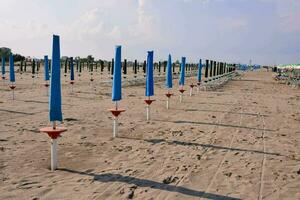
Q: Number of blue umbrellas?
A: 10